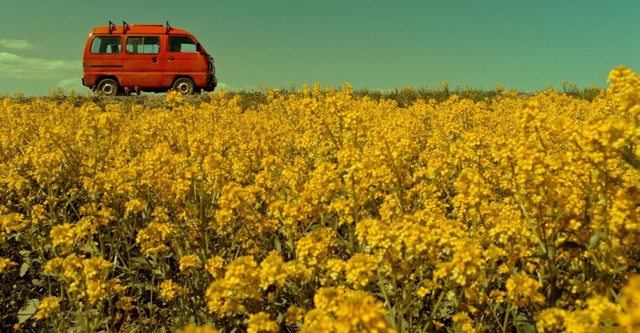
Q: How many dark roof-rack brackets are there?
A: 3